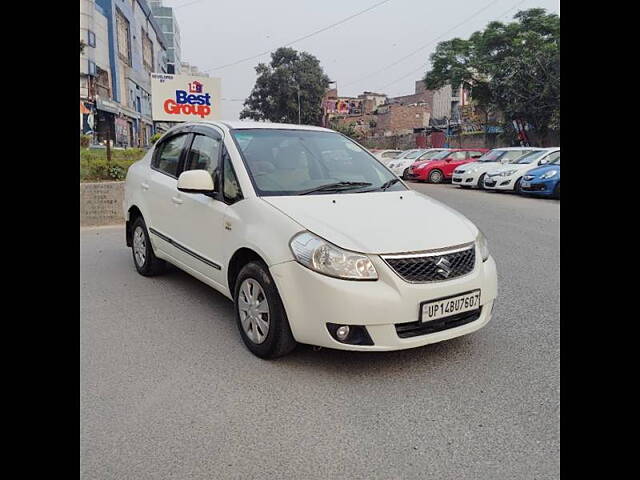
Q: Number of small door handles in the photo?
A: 2